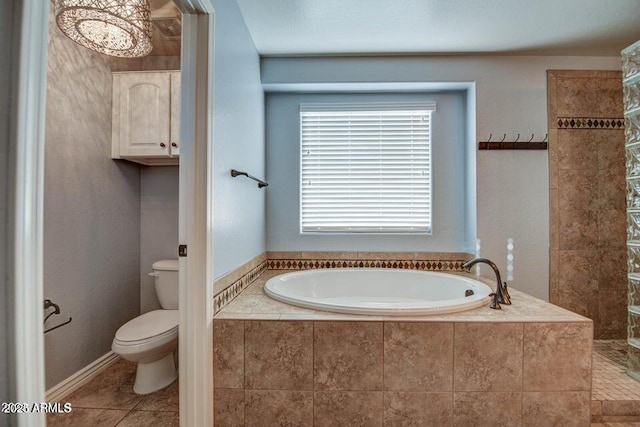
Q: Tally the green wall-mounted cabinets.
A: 0